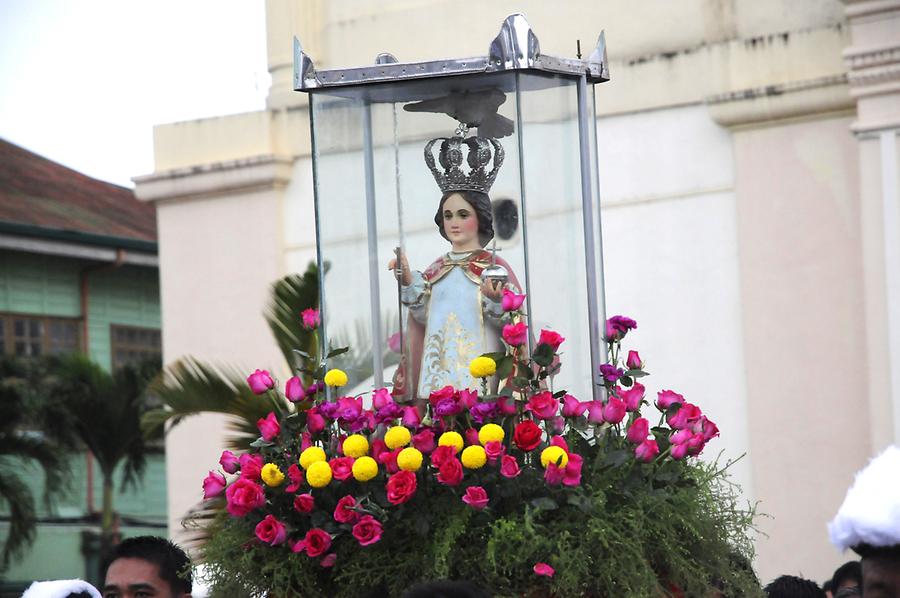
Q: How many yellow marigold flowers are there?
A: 13